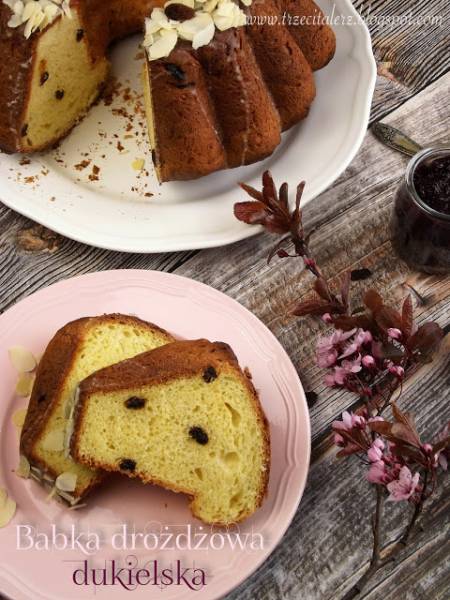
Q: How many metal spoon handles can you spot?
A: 1